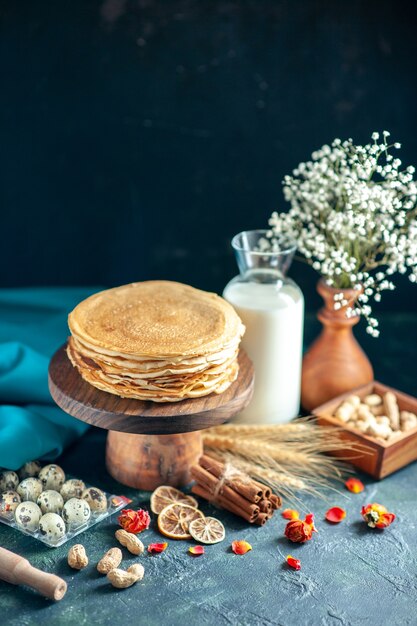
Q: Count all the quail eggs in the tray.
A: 11